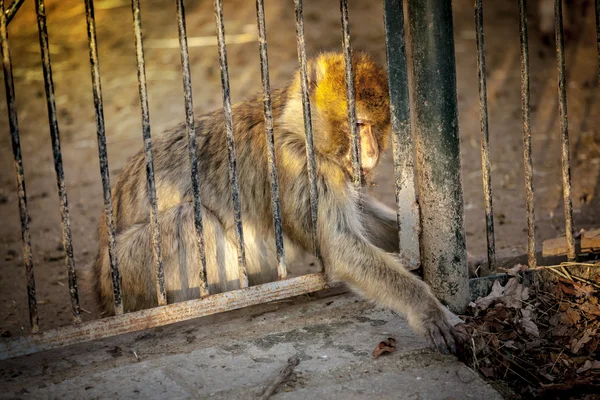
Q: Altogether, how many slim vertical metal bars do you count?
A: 13